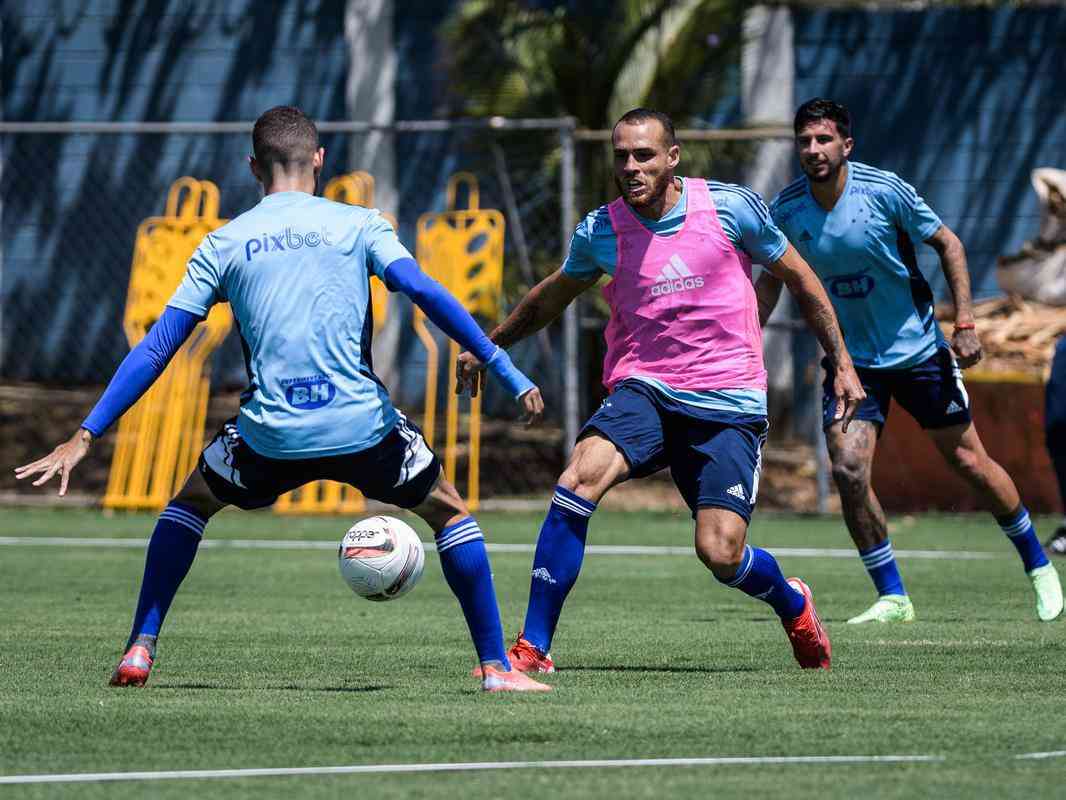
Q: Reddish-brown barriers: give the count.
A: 1